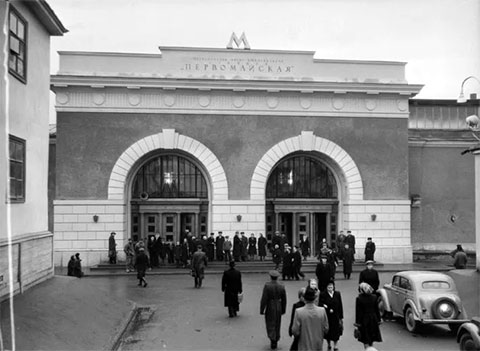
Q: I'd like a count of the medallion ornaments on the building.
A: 11